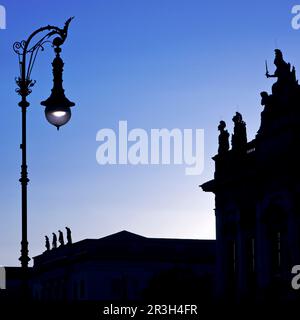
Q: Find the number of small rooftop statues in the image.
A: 4